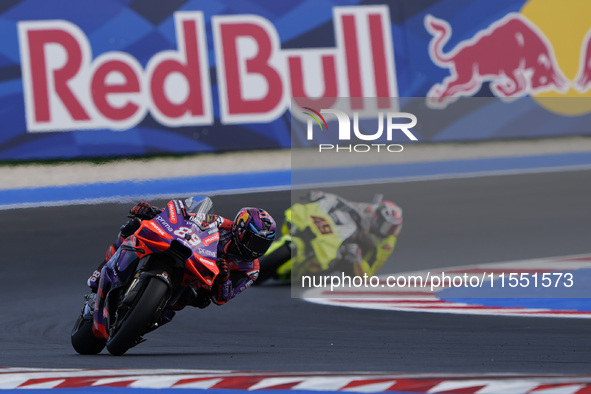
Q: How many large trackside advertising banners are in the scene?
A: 1